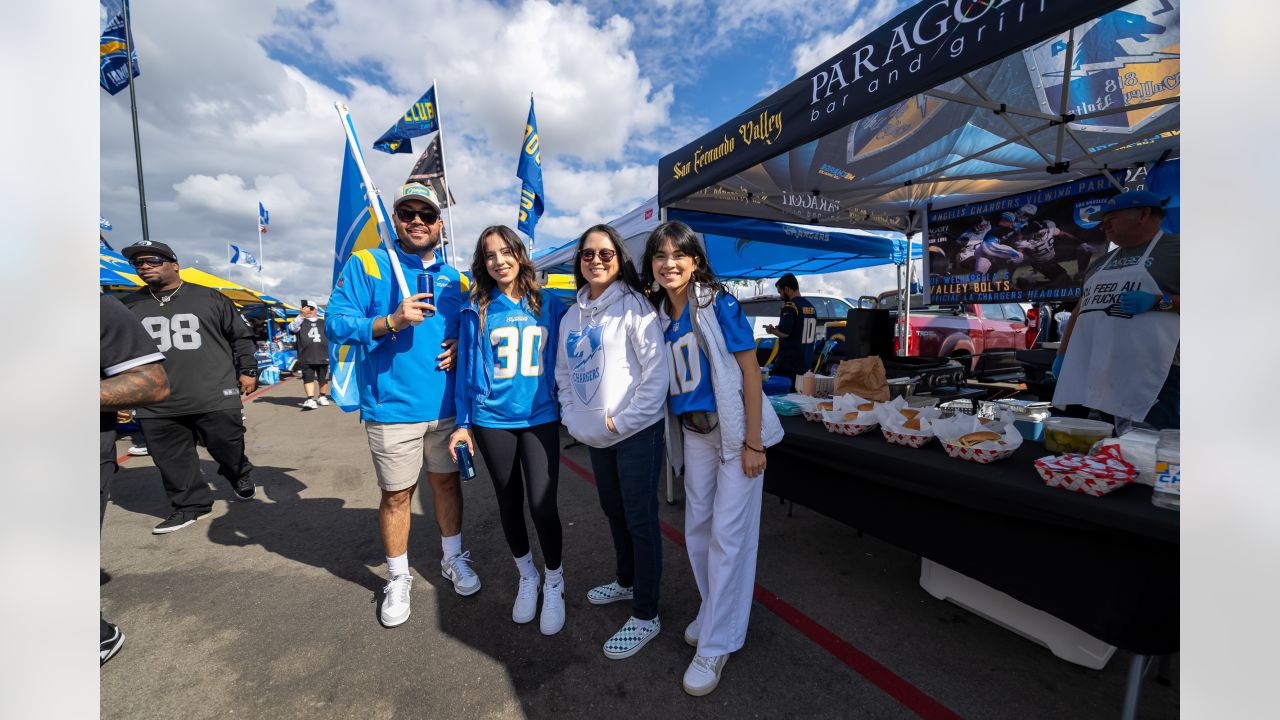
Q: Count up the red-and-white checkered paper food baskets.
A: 5